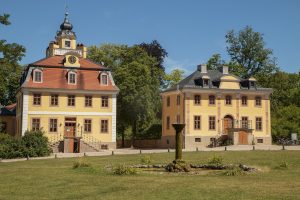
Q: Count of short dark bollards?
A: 10